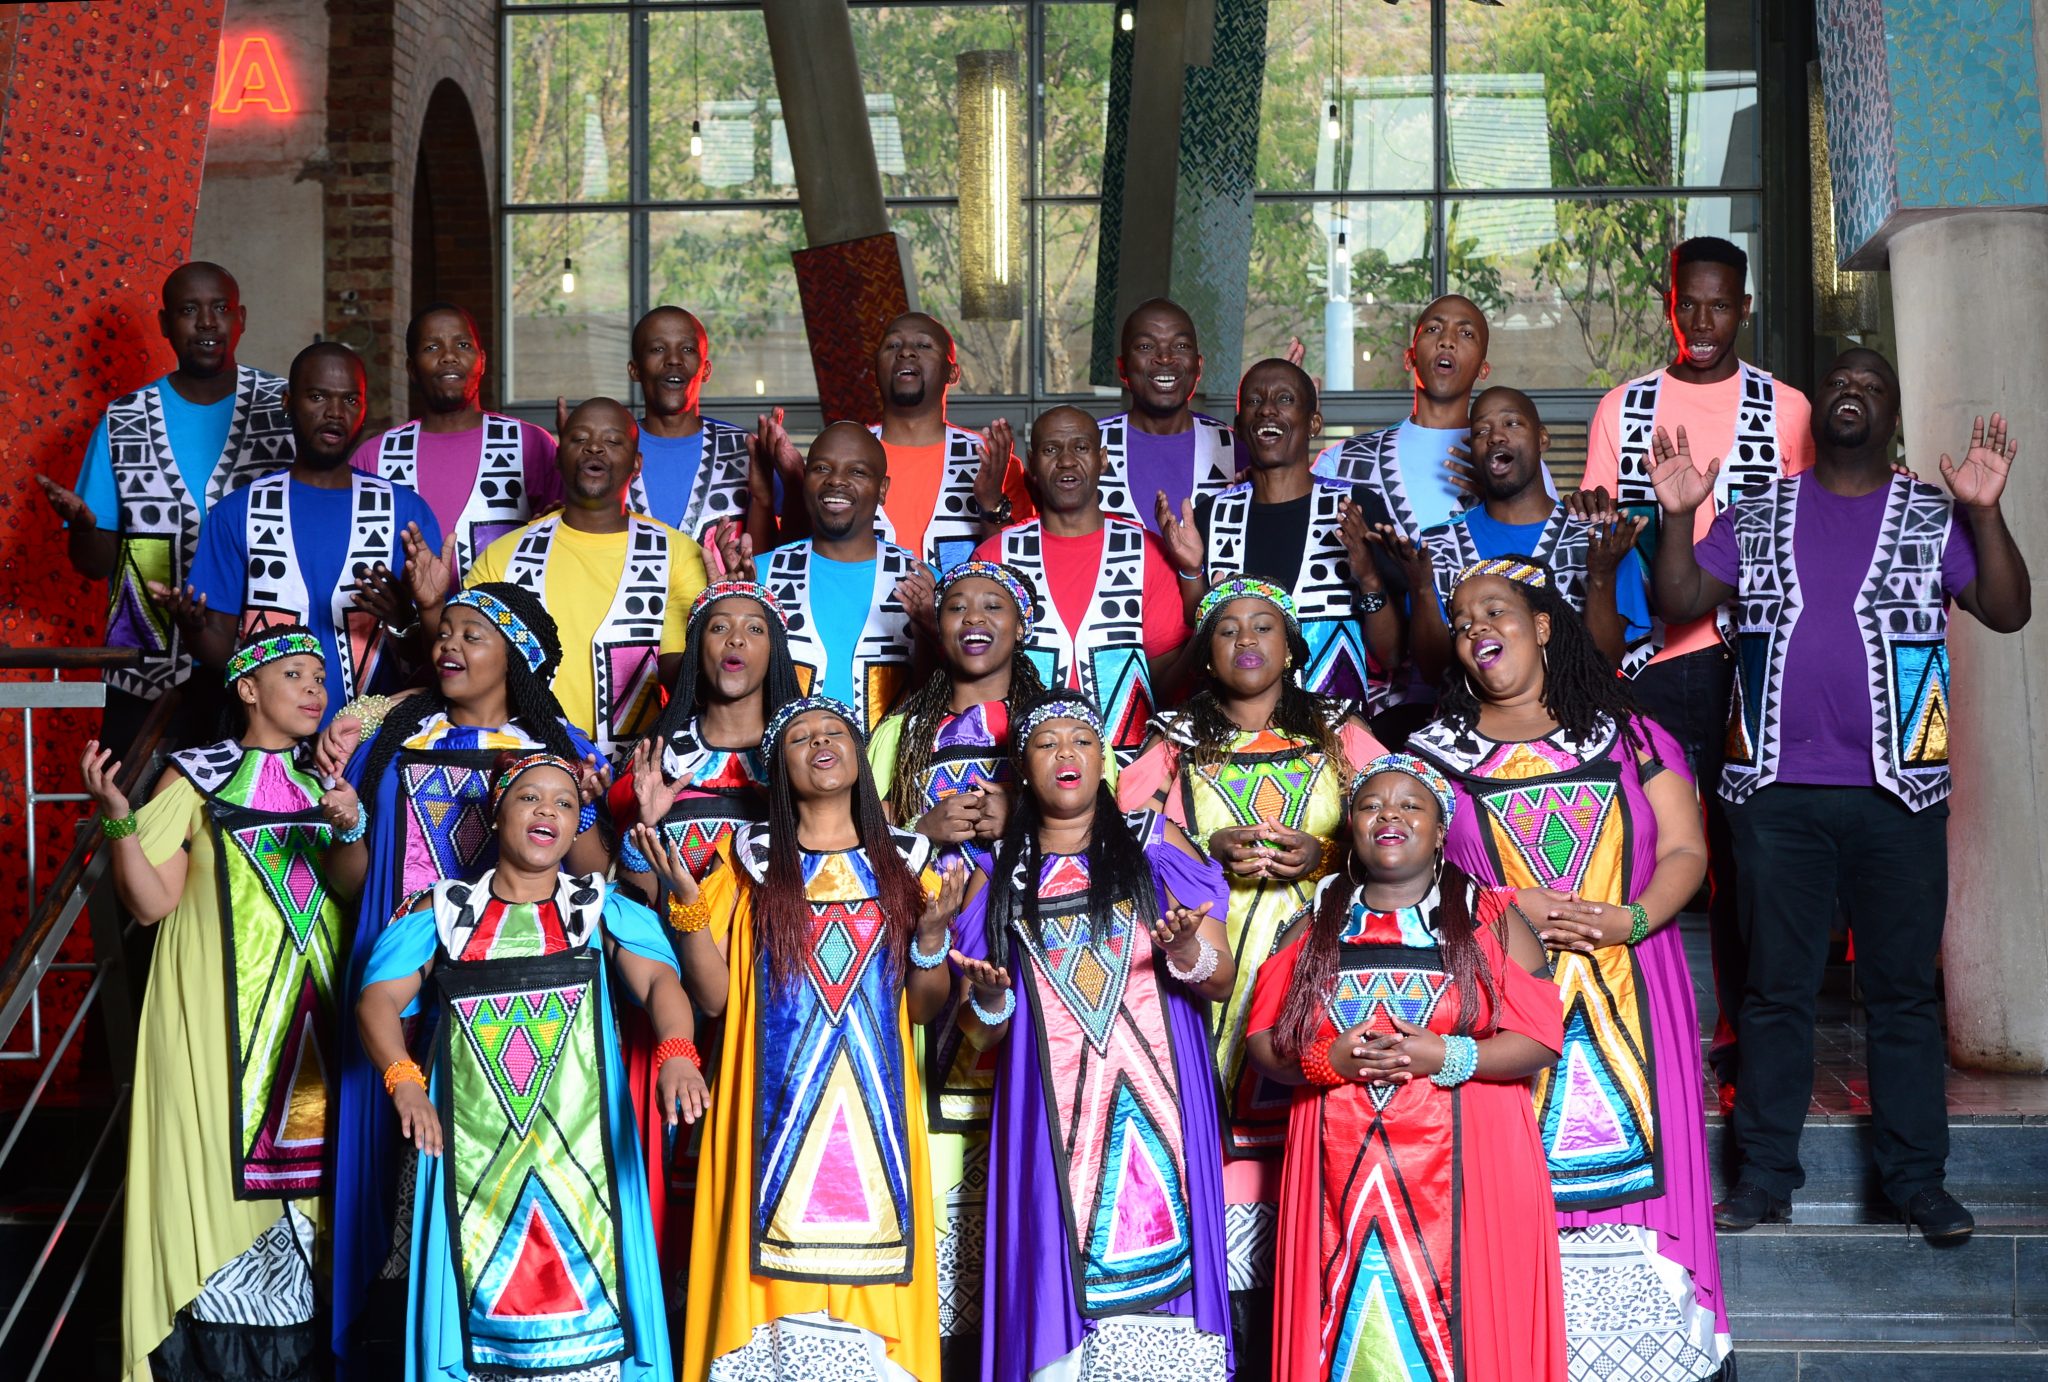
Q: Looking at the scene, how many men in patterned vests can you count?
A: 14